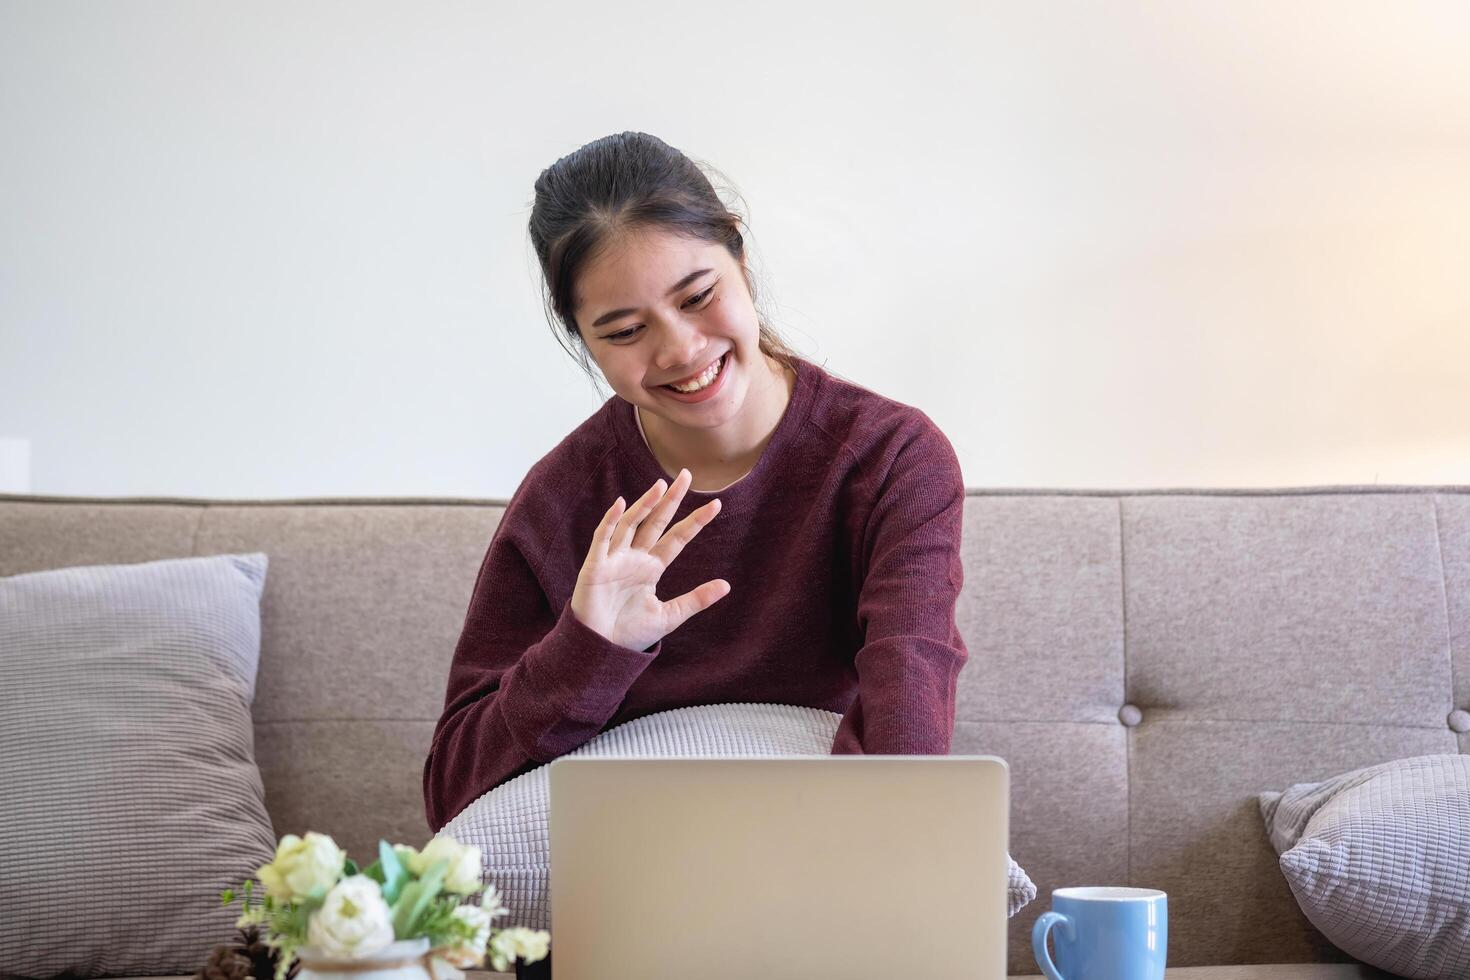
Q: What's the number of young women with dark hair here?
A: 1